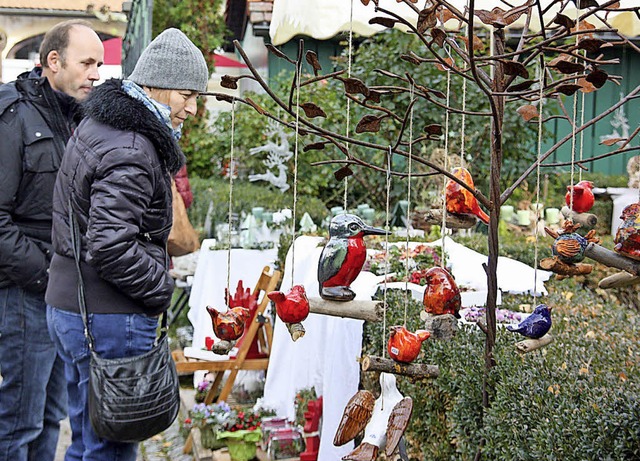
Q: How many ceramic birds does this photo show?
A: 11